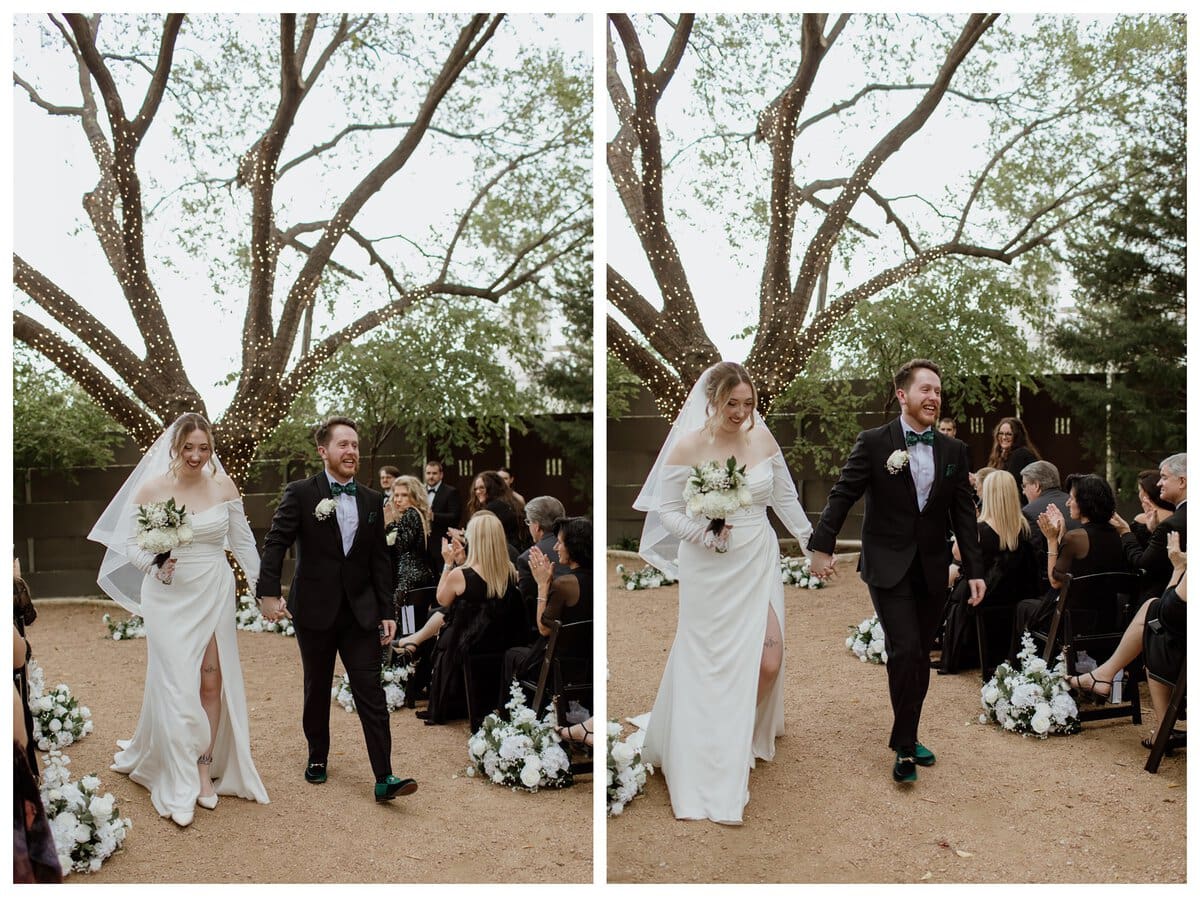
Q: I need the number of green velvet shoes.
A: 4